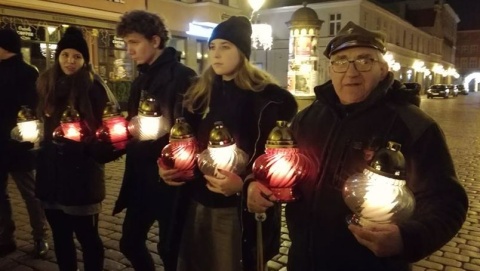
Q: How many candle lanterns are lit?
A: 8